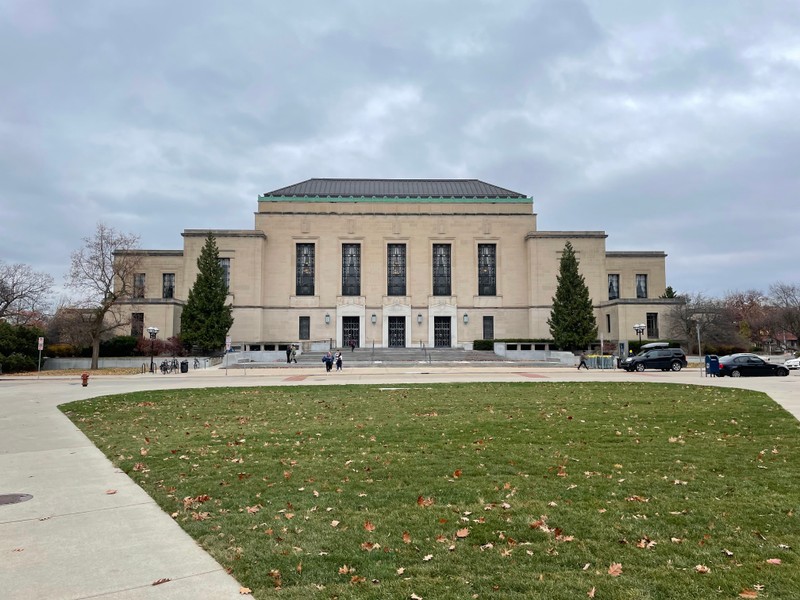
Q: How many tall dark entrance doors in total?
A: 3